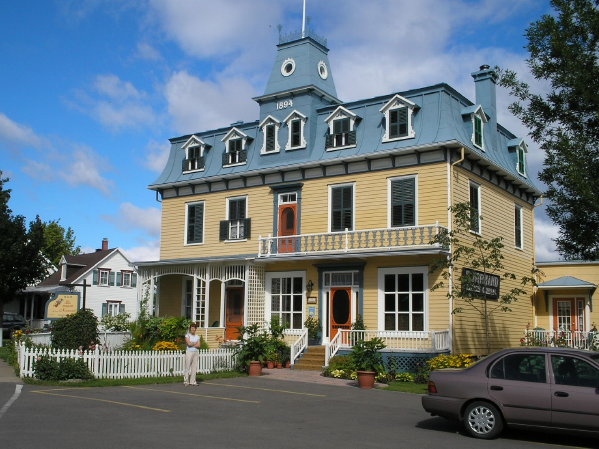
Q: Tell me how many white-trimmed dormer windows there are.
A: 8